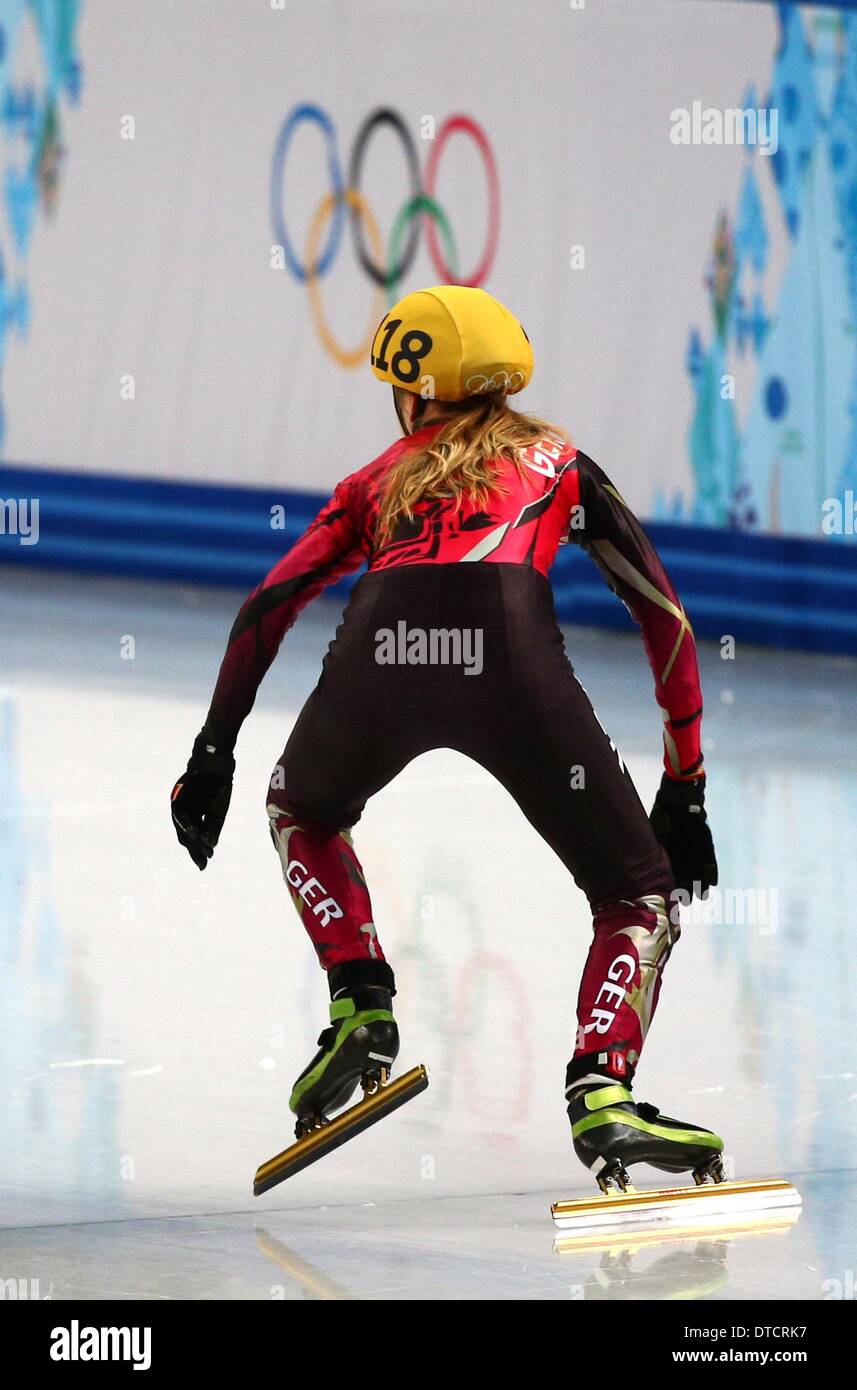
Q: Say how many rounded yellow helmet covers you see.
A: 1